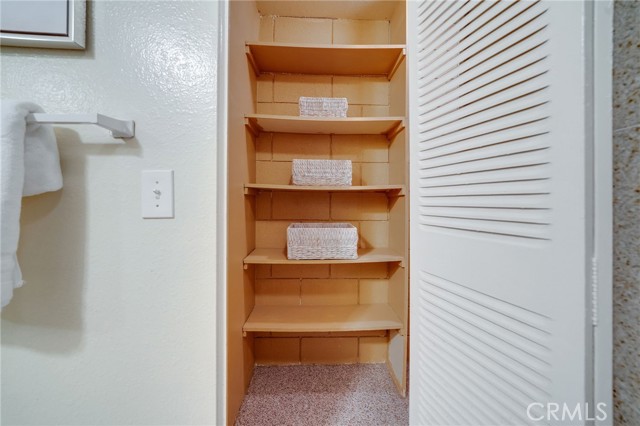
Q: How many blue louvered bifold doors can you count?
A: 0